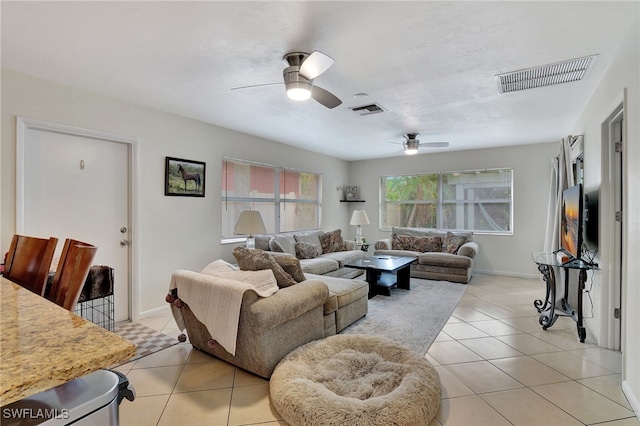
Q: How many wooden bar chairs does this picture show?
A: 2